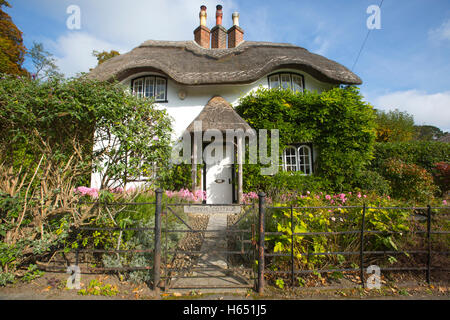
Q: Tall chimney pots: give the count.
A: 3